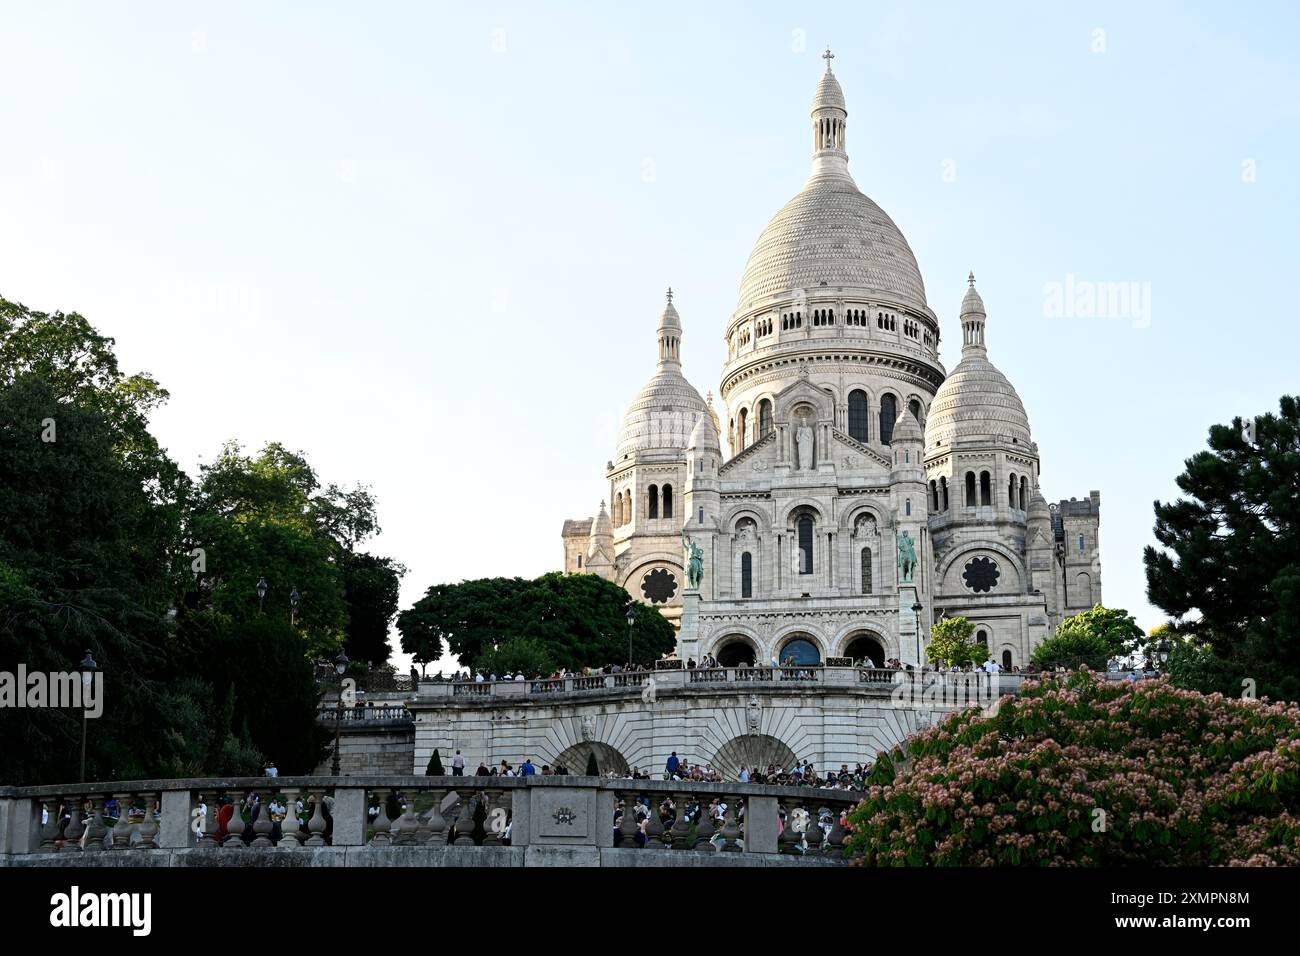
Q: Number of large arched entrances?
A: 3